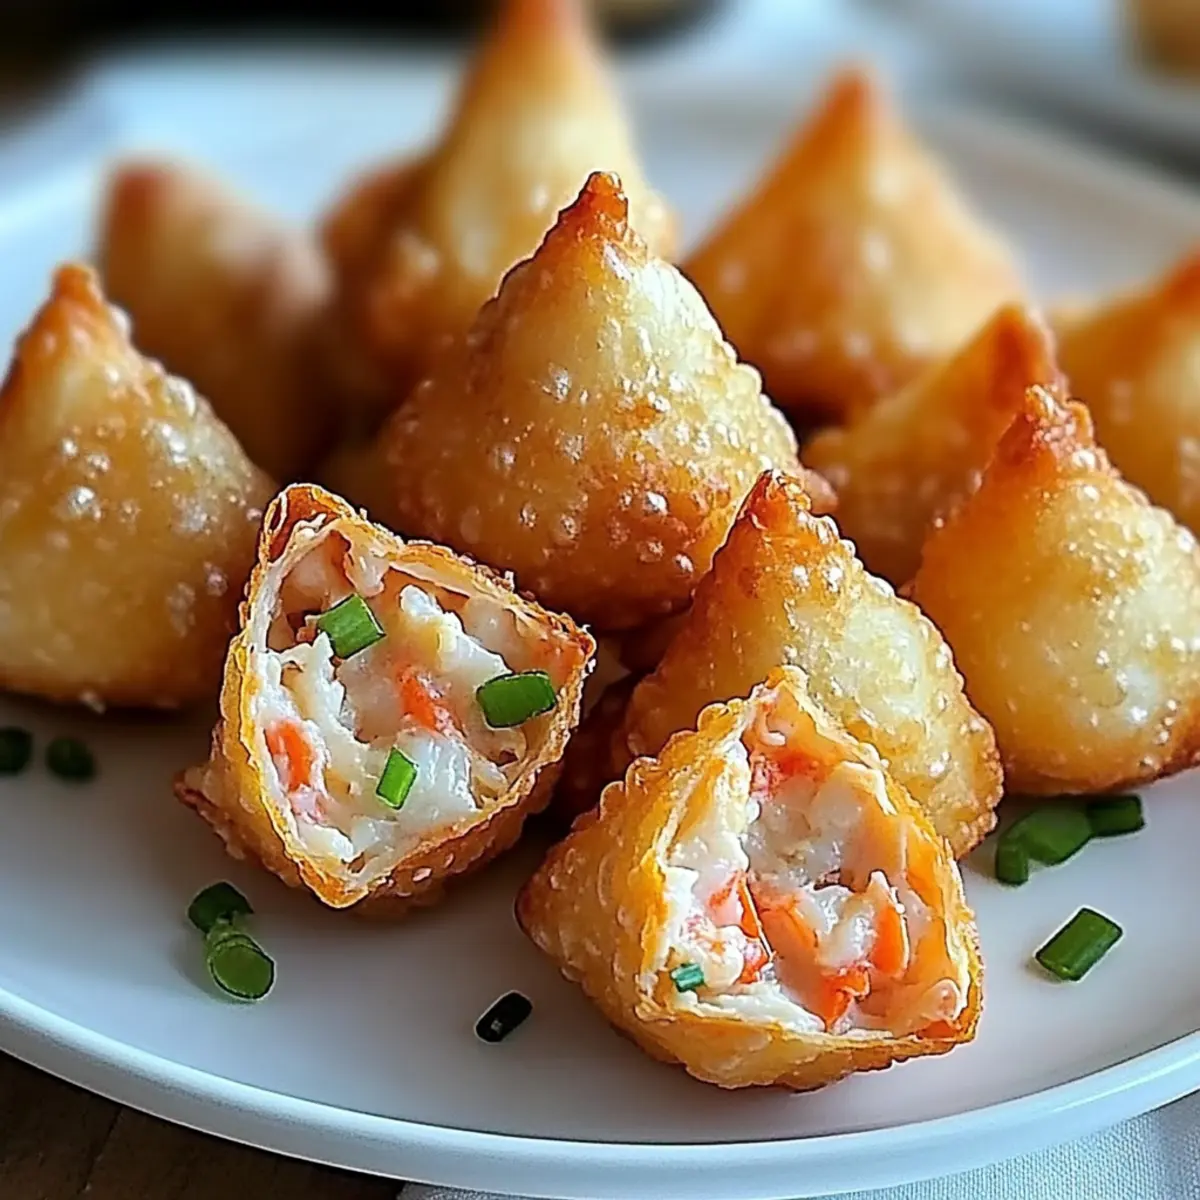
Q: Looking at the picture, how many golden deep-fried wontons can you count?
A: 11